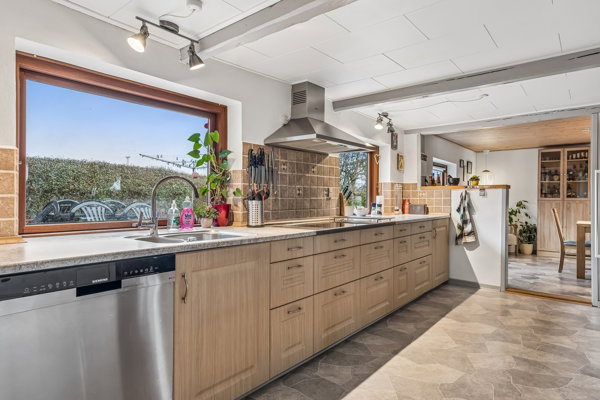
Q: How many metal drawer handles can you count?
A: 15